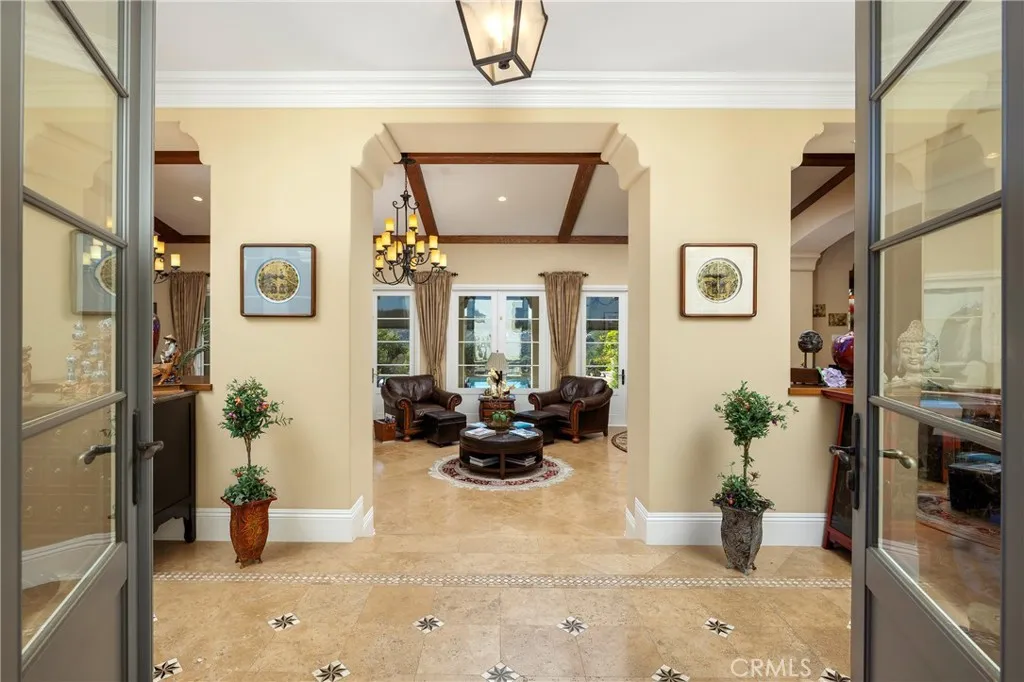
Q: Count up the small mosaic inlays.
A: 9